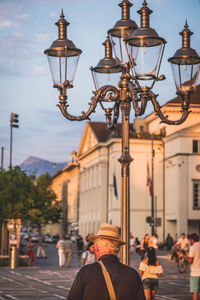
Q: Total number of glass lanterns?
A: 5